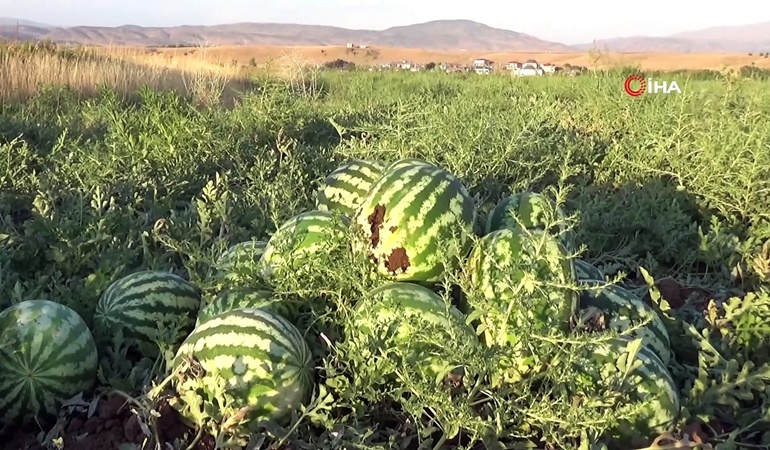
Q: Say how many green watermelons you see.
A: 14